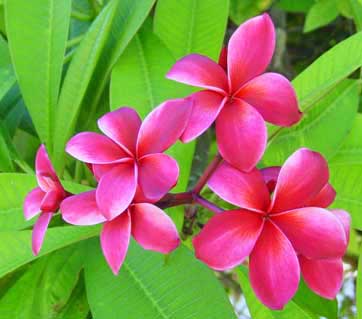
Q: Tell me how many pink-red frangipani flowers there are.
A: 6